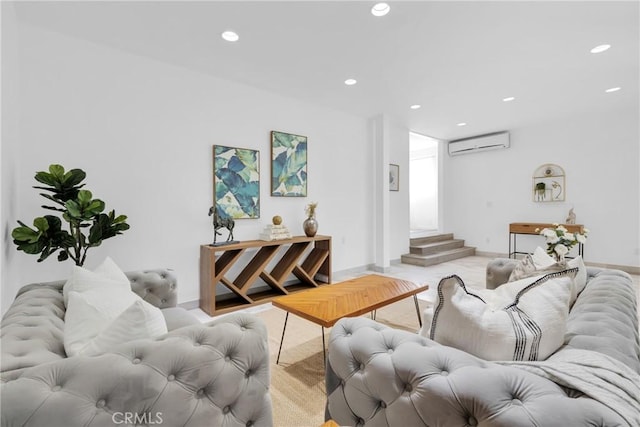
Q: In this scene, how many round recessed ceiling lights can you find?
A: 8